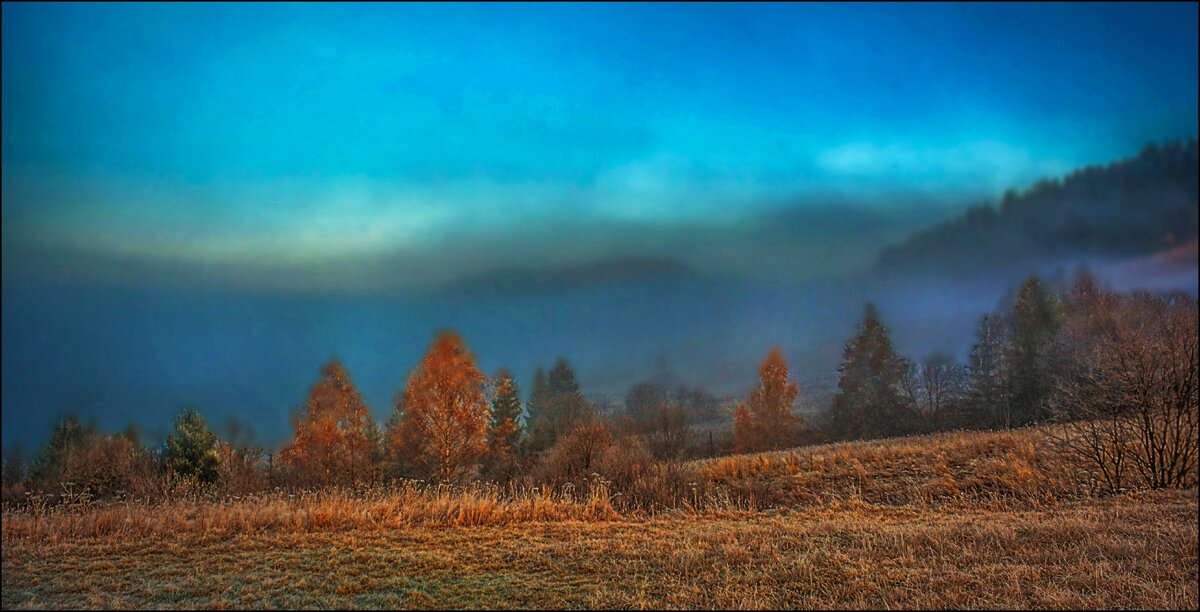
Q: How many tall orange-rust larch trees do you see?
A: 3